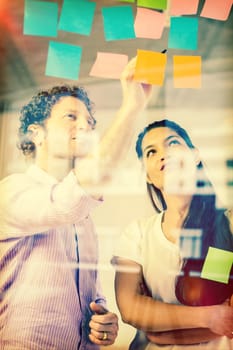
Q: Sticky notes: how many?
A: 14